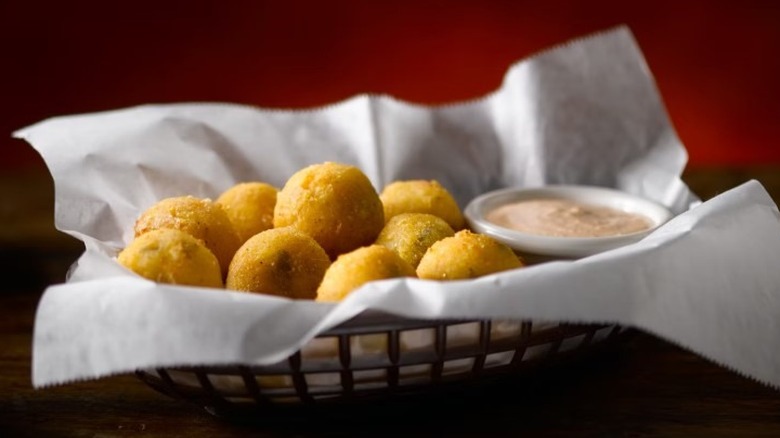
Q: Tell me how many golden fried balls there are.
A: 9